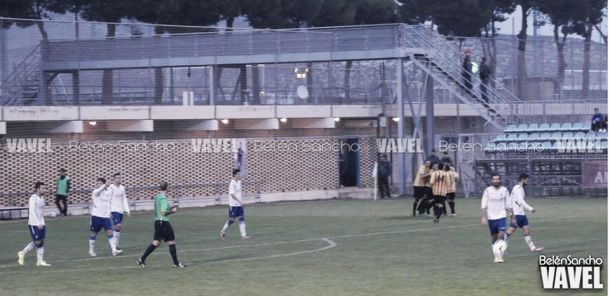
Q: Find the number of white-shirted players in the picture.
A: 6